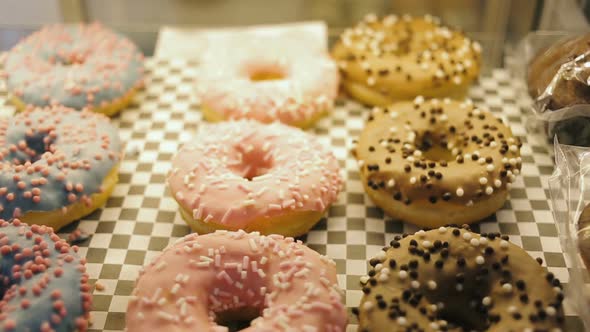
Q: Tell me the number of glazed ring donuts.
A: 9